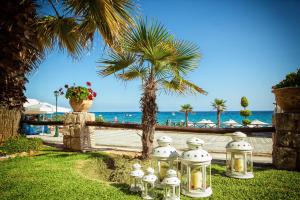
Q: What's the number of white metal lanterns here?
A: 6